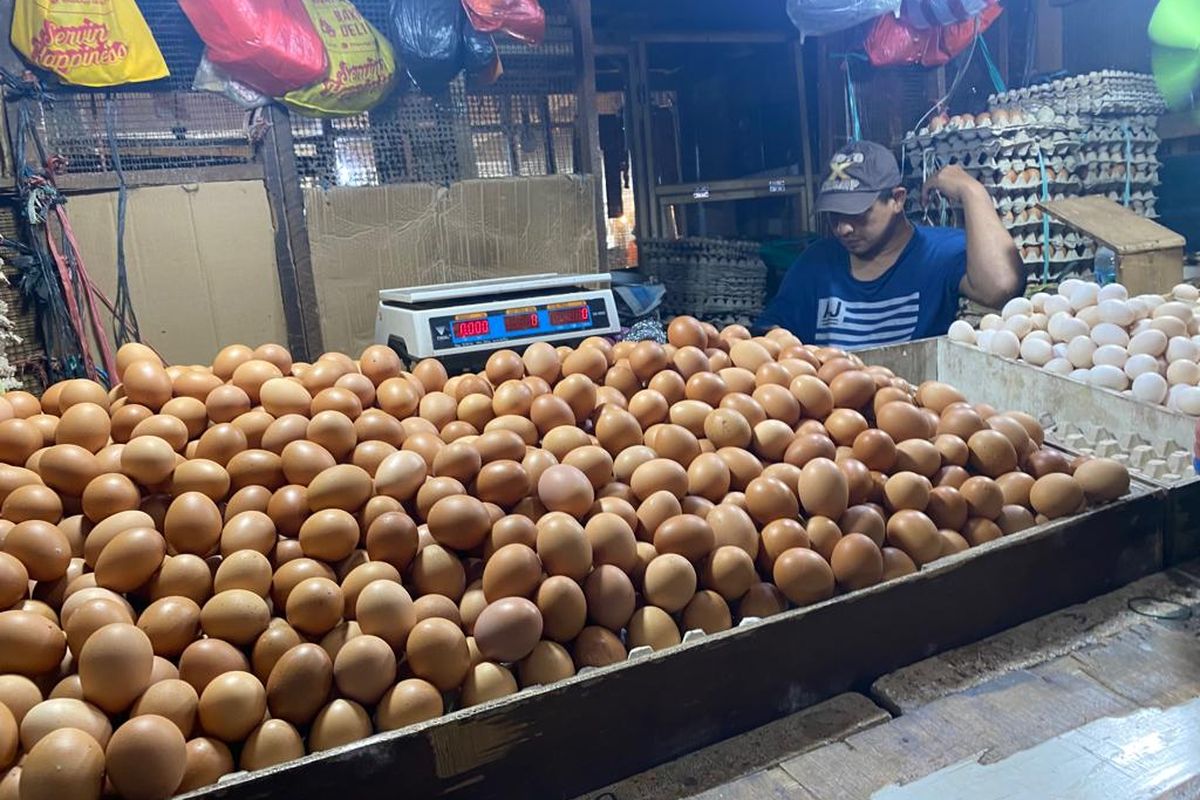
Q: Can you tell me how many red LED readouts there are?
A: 3